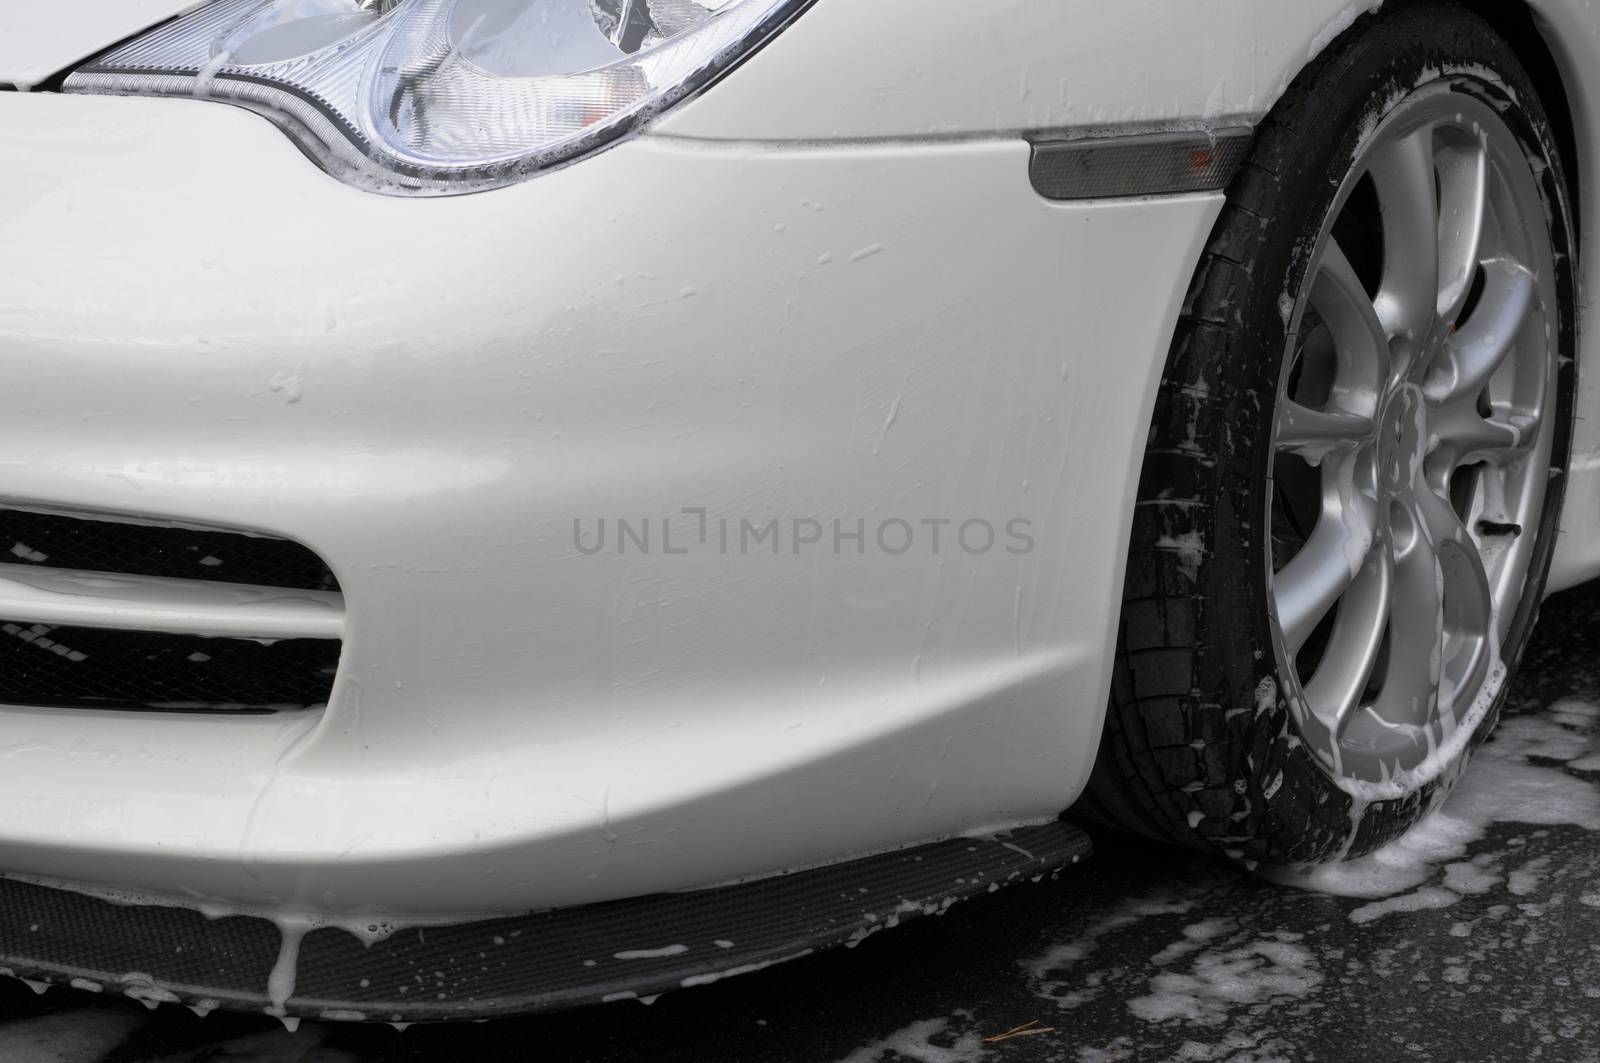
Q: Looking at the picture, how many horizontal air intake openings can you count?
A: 2